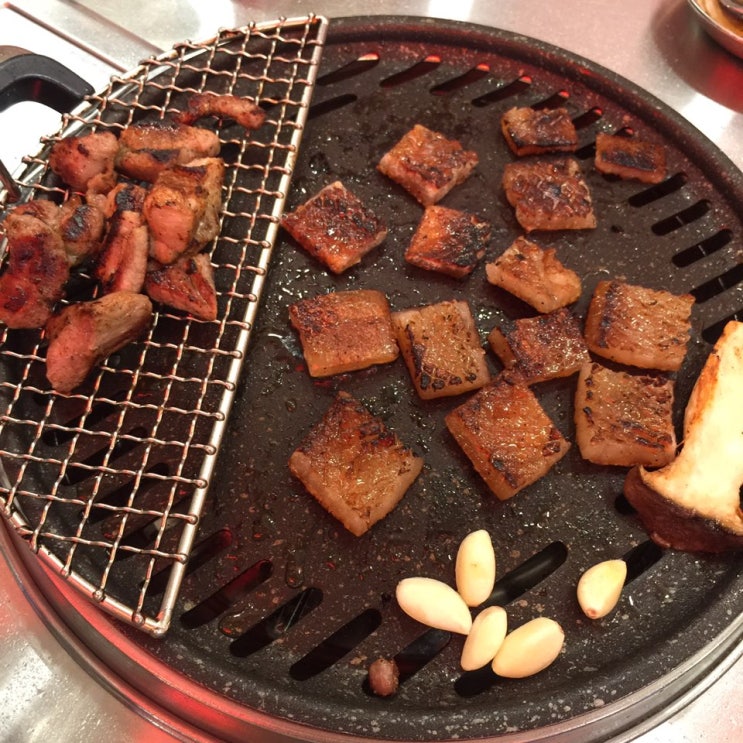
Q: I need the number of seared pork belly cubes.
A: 14